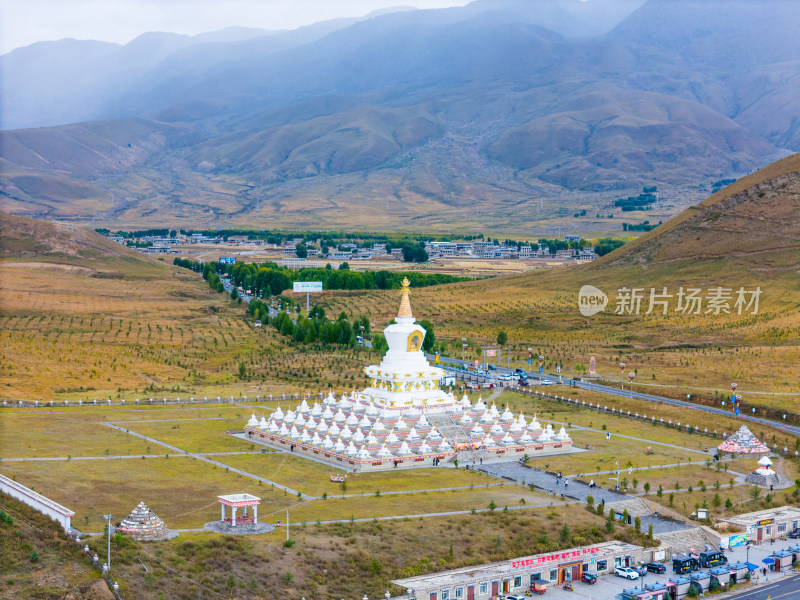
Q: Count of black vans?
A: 2